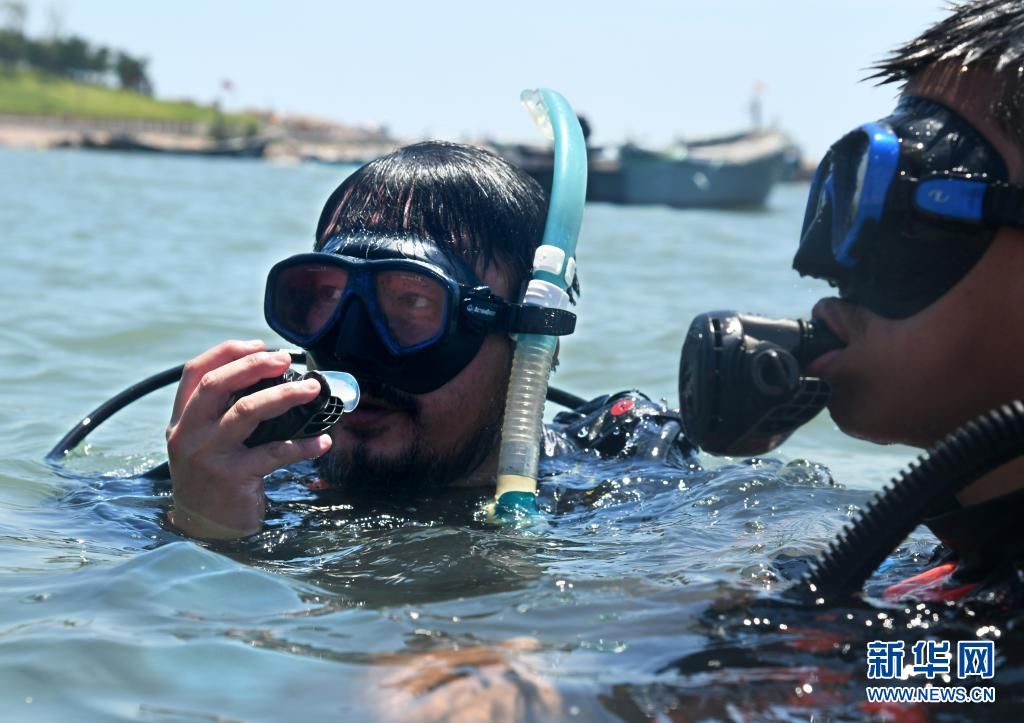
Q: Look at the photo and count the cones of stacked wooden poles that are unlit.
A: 0